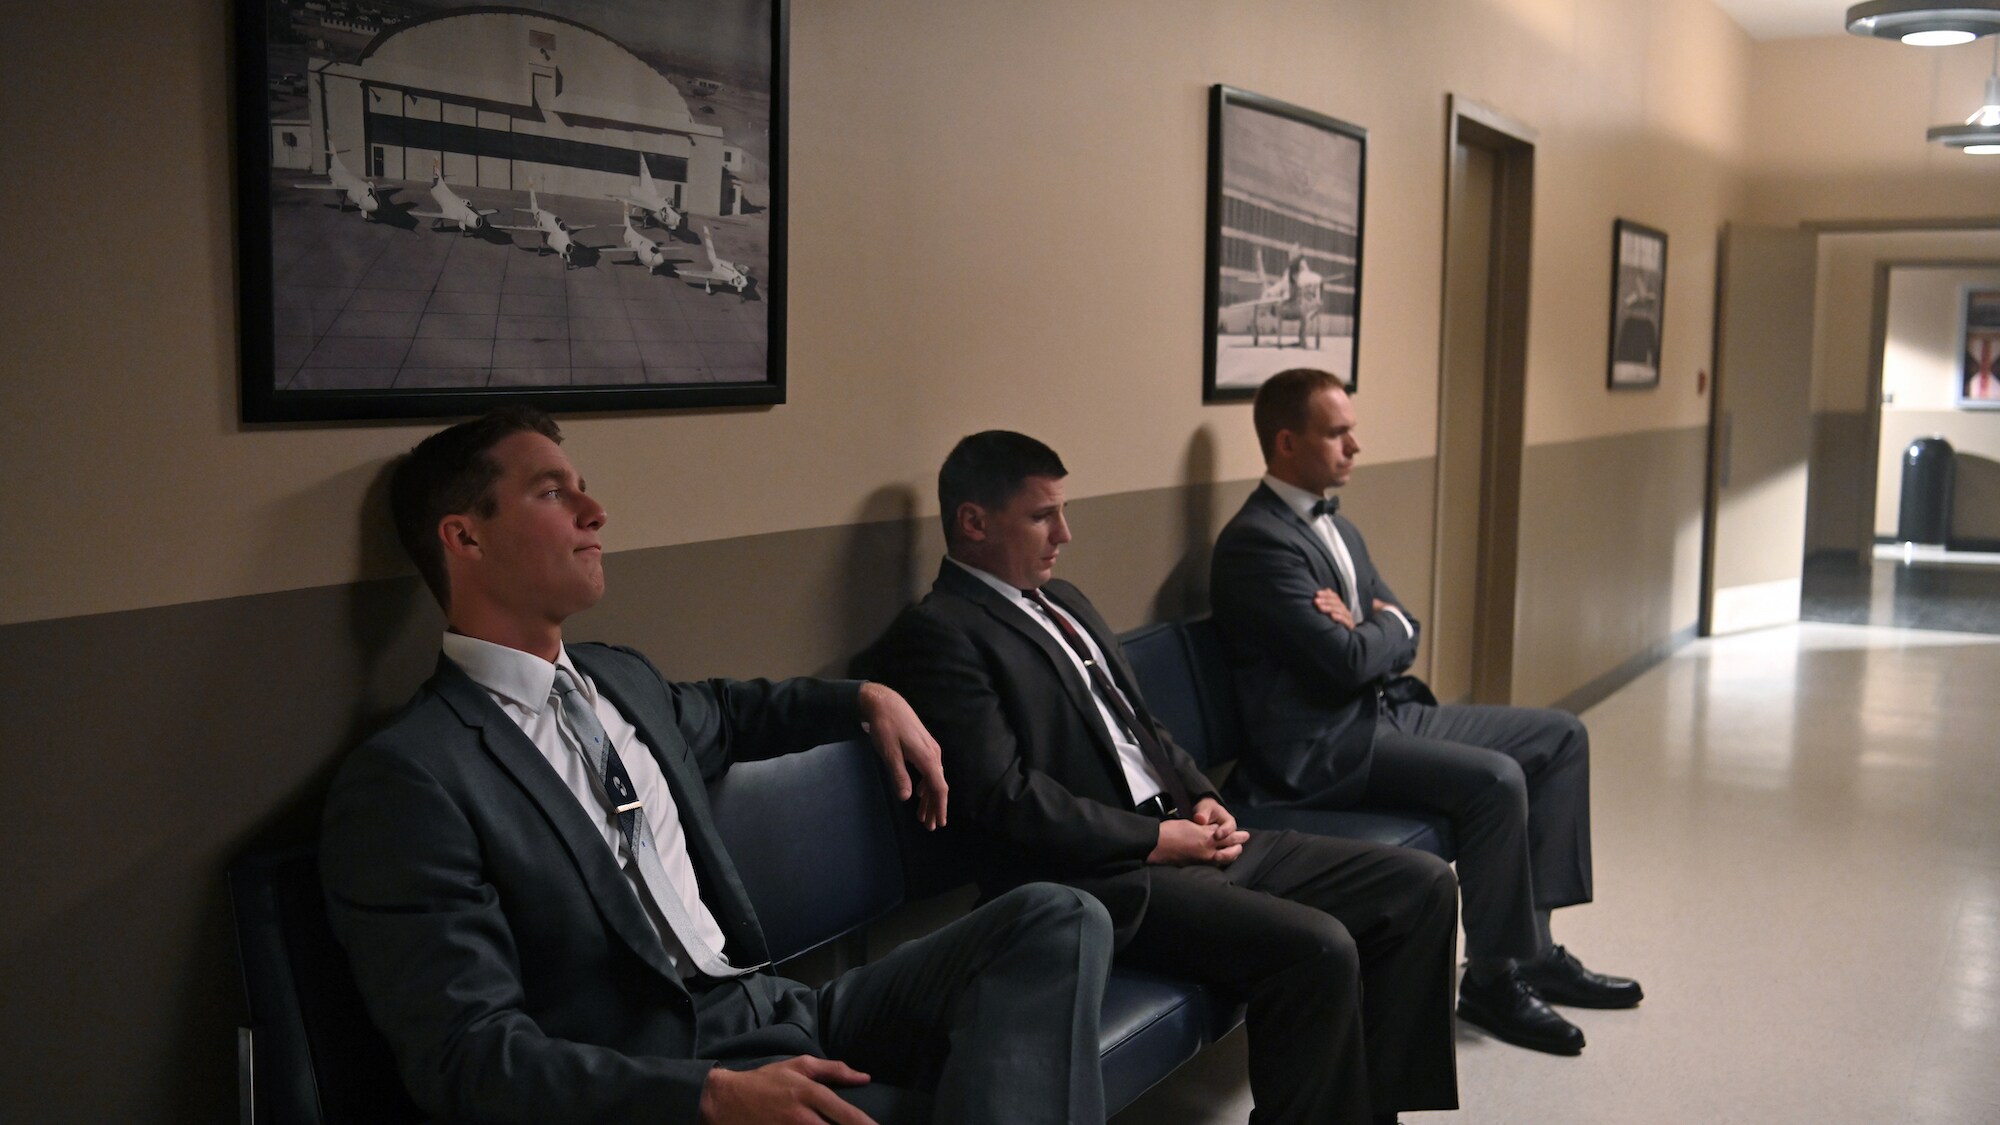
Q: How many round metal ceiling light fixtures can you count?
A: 2